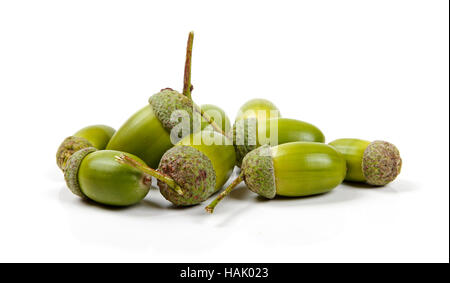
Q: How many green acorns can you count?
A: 9